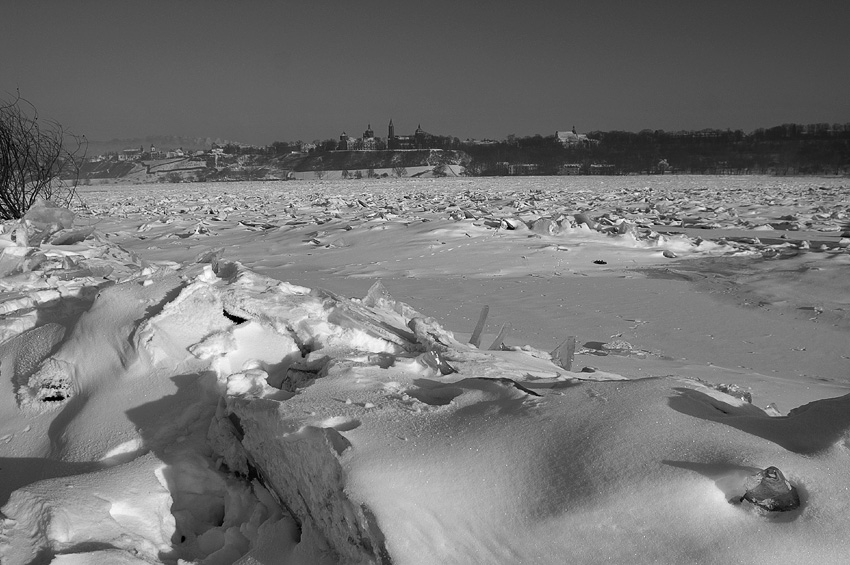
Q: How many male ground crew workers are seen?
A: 0